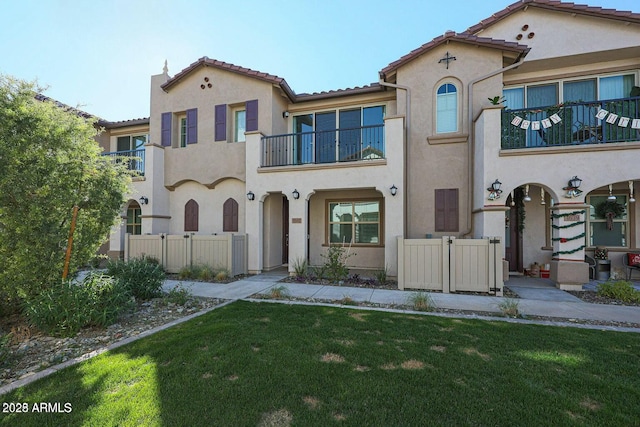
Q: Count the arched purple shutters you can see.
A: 2